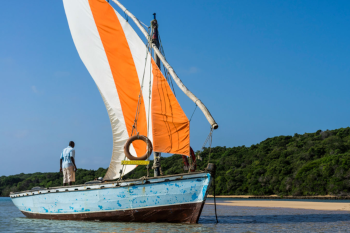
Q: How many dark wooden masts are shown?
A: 1